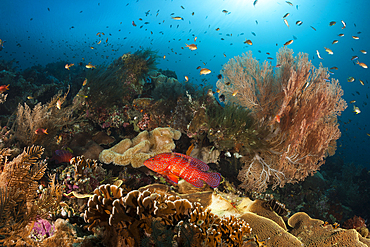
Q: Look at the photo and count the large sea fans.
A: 1